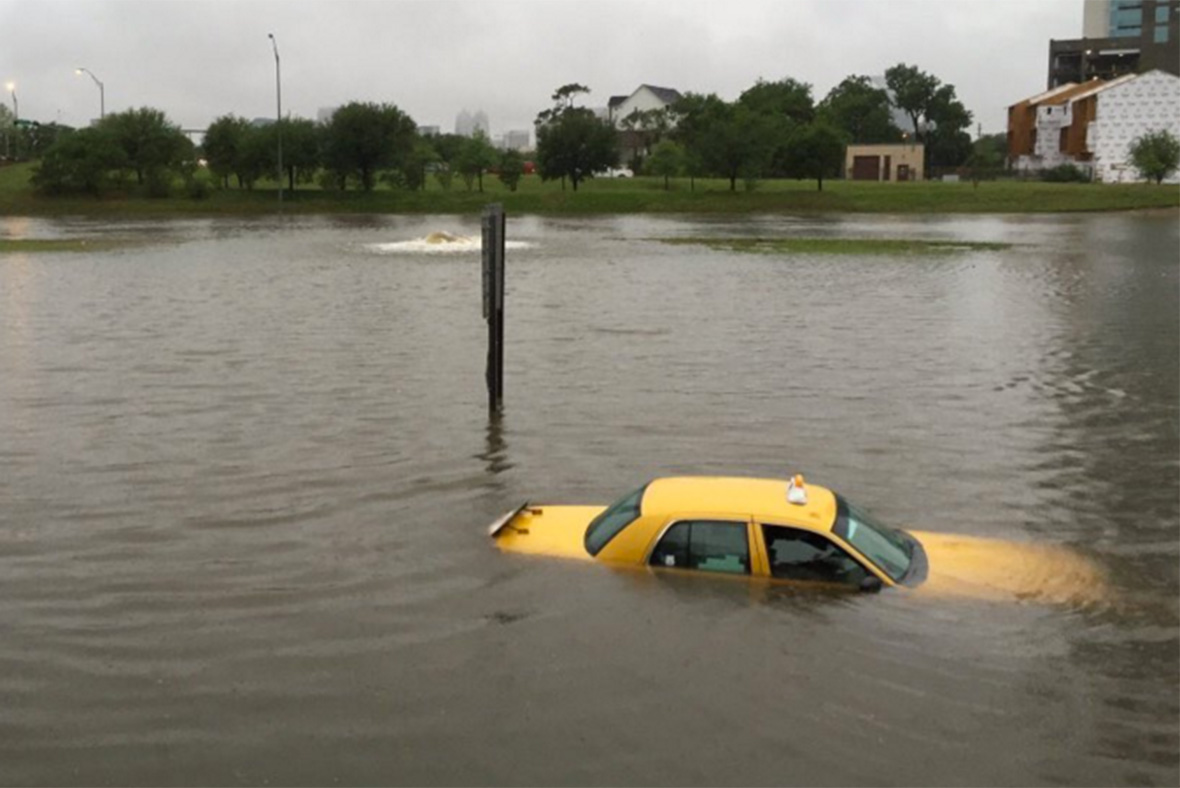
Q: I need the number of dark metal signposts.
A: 1